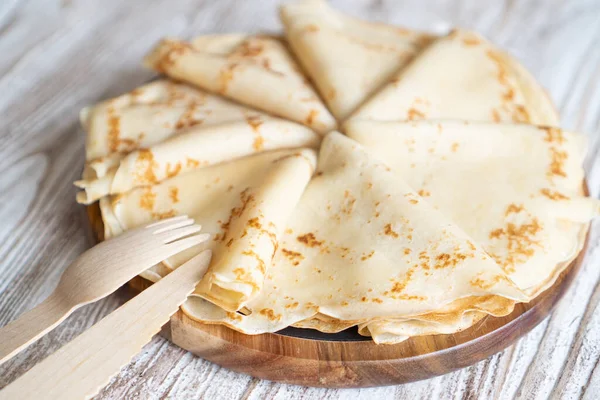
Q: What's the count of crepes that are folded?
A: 7